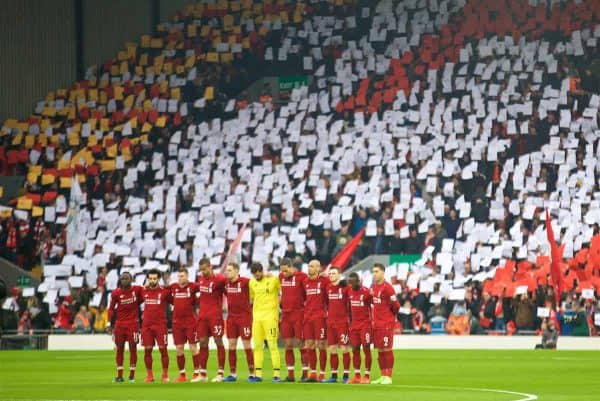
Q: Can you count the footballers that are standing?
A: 11